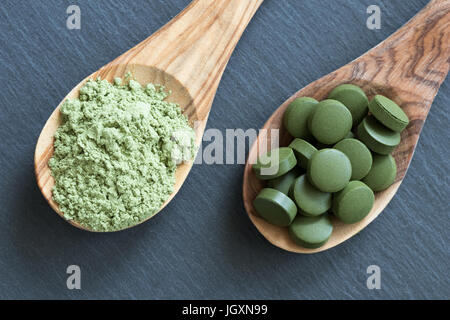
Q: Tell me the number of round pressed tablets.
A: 15